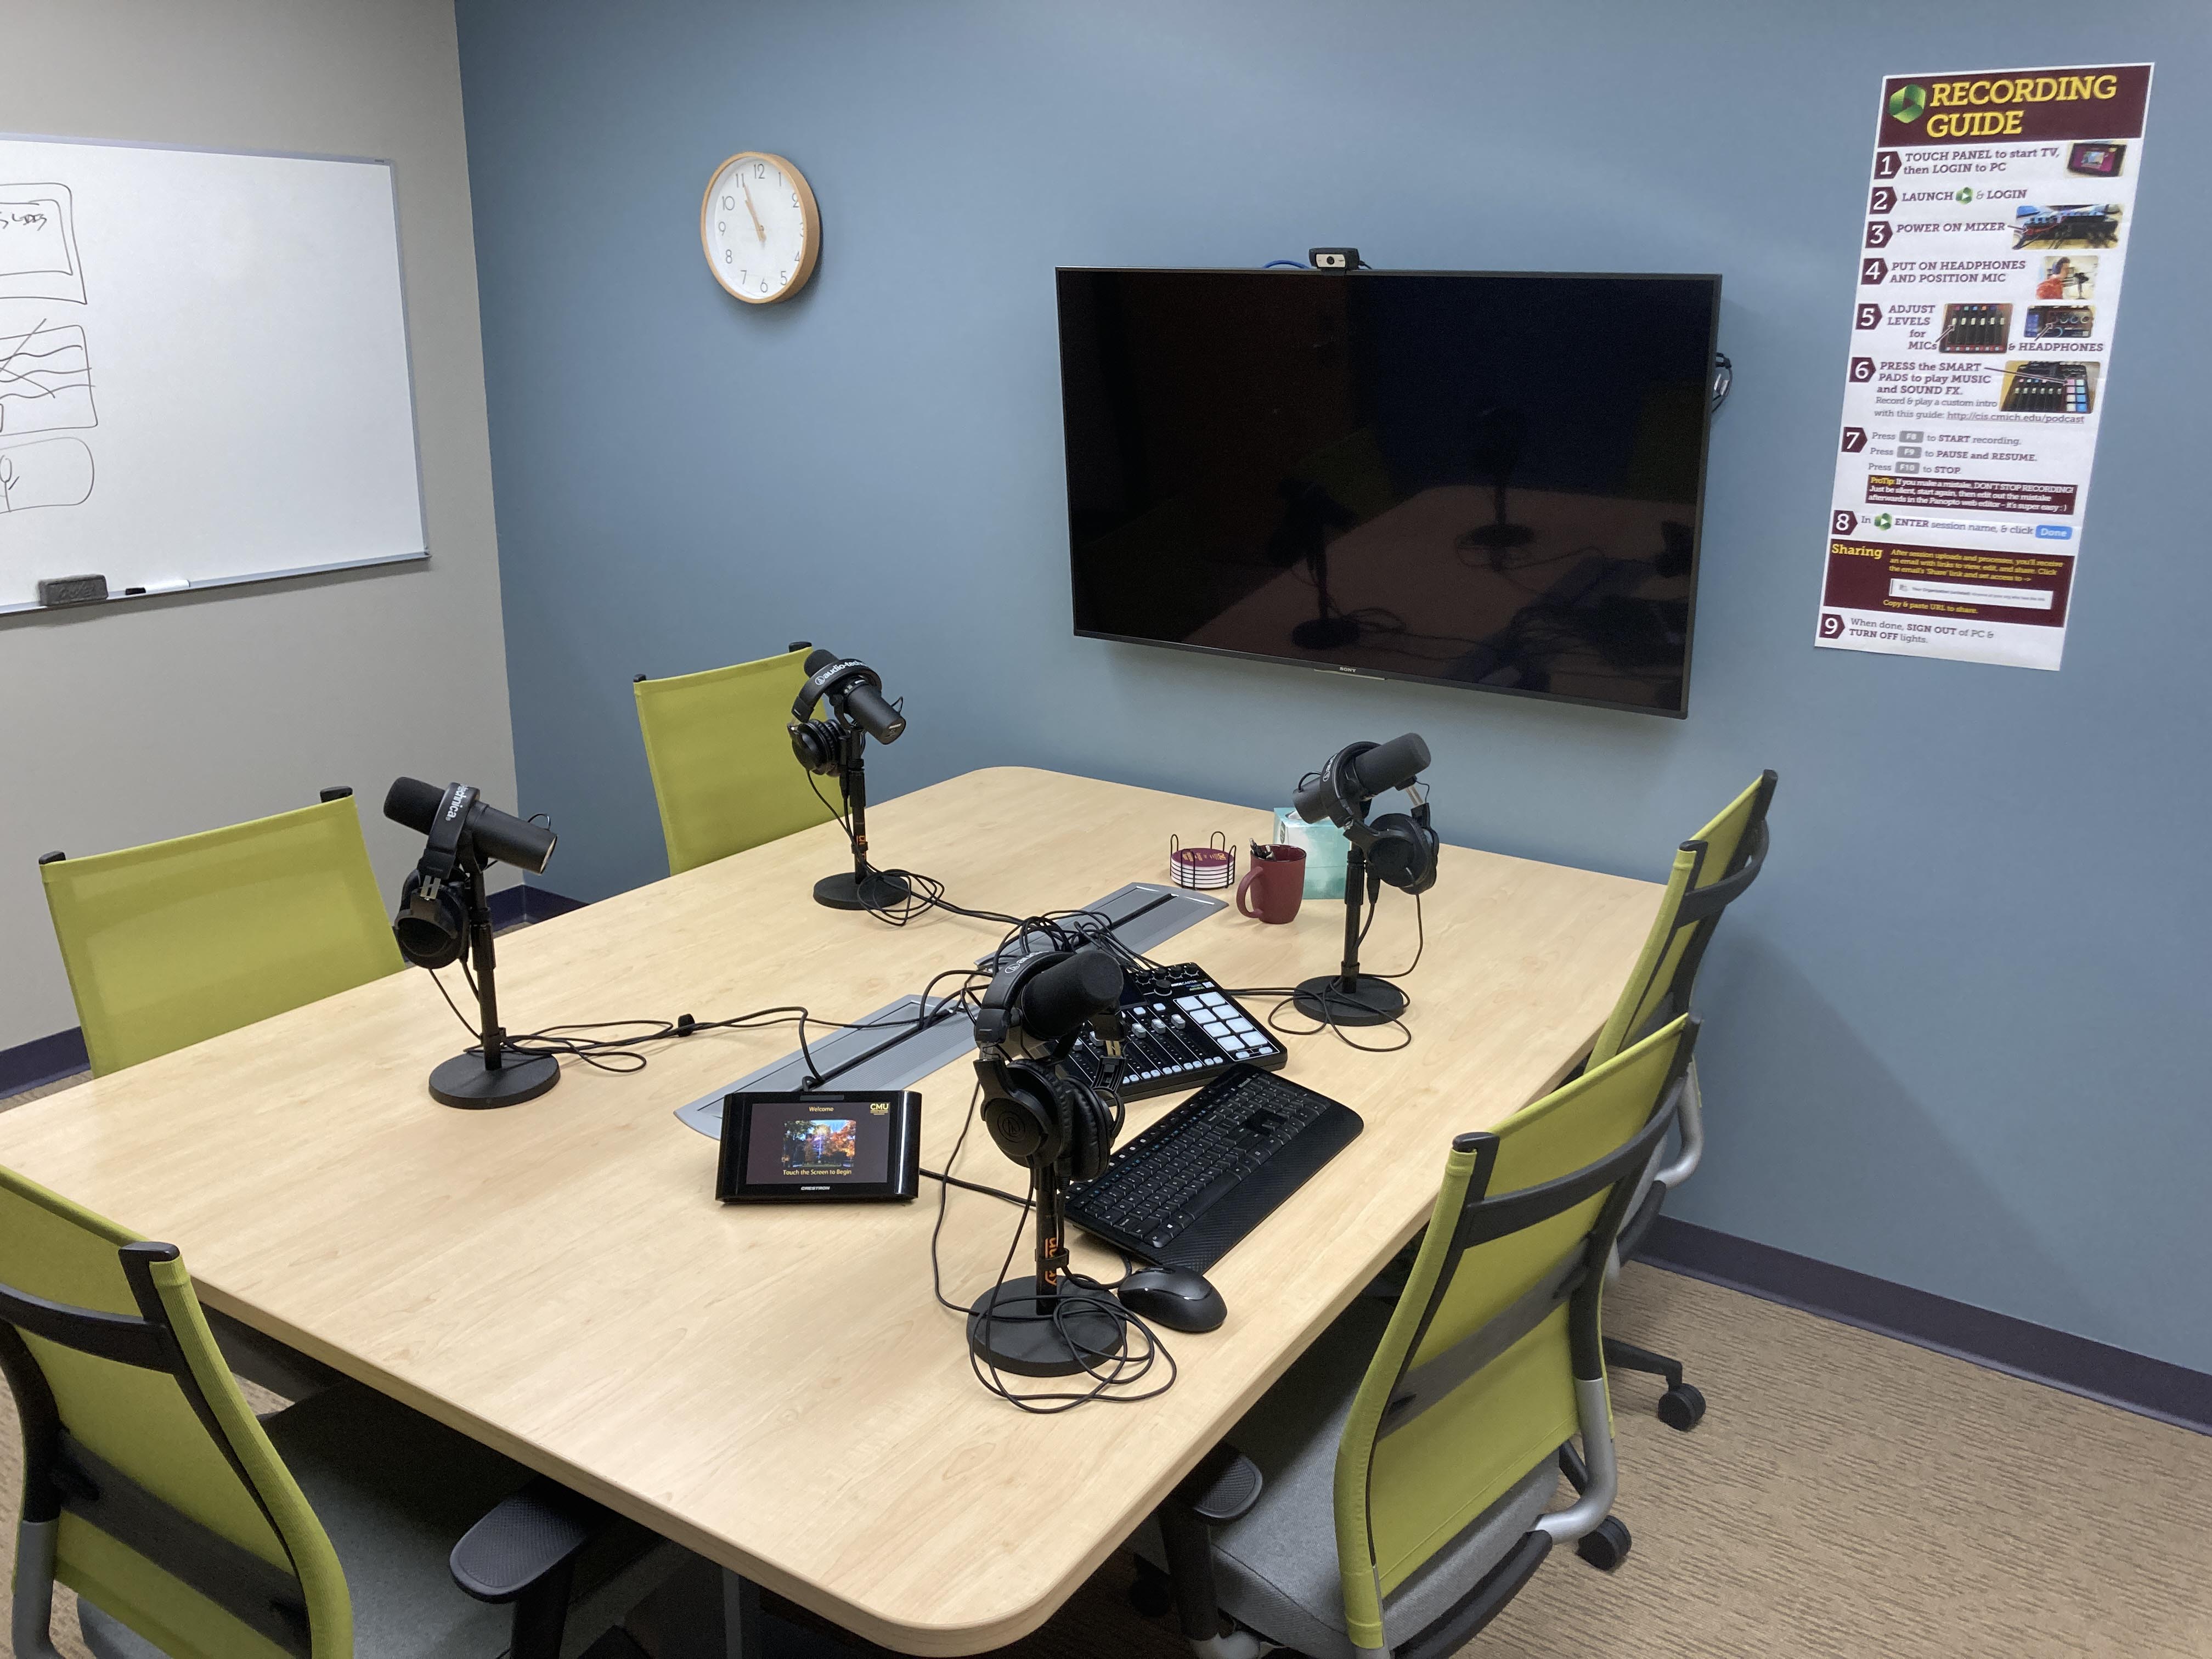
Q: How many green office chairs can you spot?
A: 5